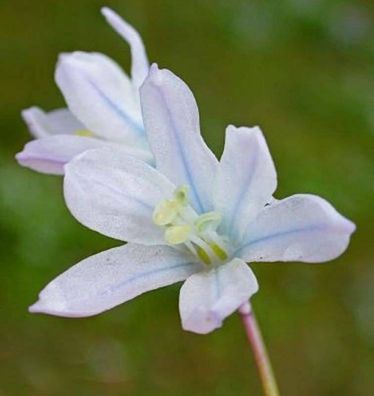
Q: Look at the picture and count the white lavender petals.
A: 10